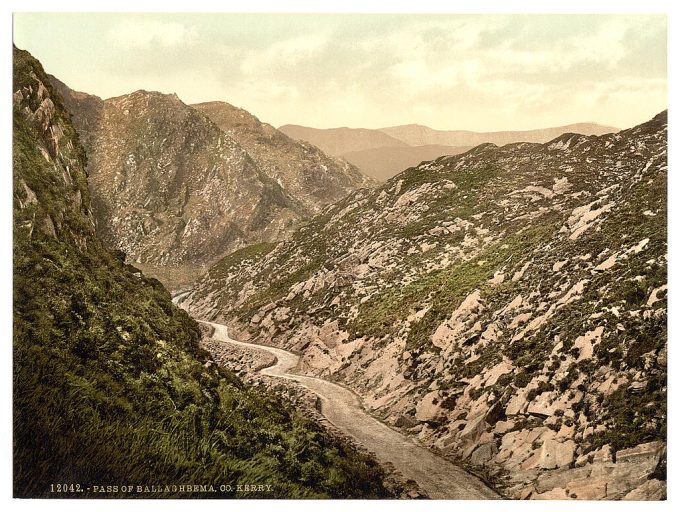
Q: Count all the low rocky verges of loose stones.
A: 1